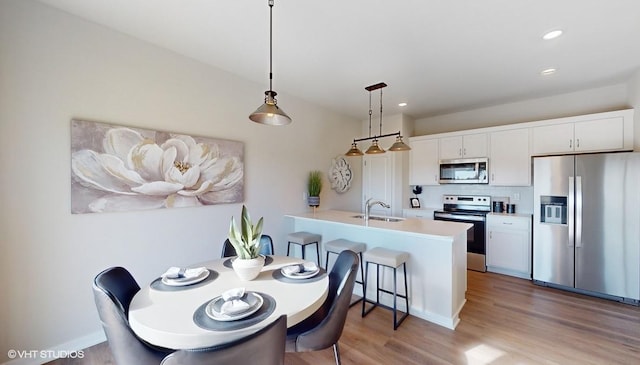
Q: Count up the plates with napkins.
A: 3